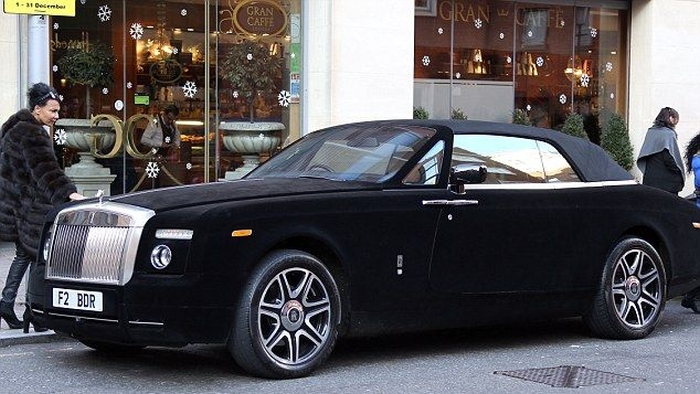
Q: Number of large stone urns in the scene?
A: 2